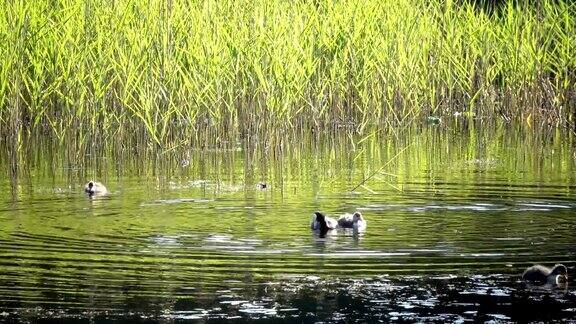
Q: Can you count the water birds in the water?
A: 4